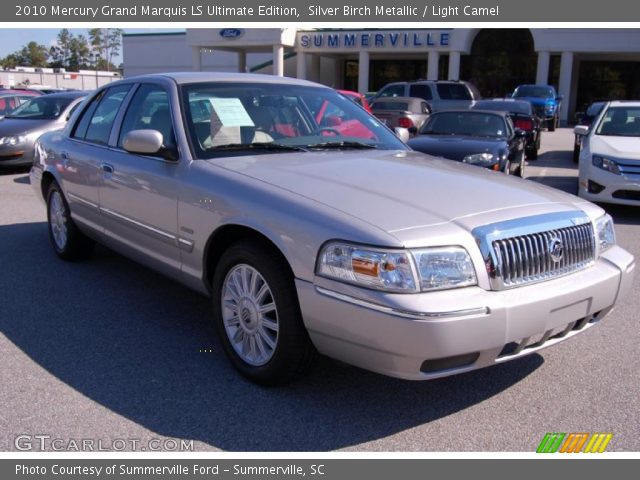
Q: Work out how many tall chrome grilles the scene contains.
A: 1